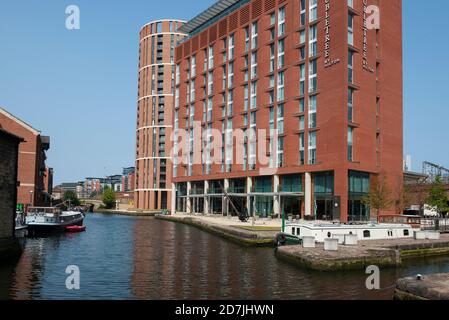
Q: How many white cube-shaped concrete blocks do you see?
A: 6